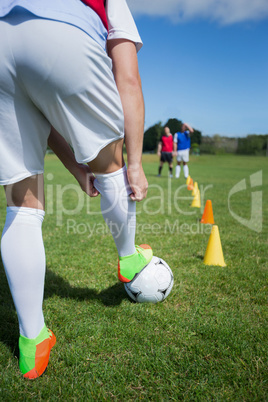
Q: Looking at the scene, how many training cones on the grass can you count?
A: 6